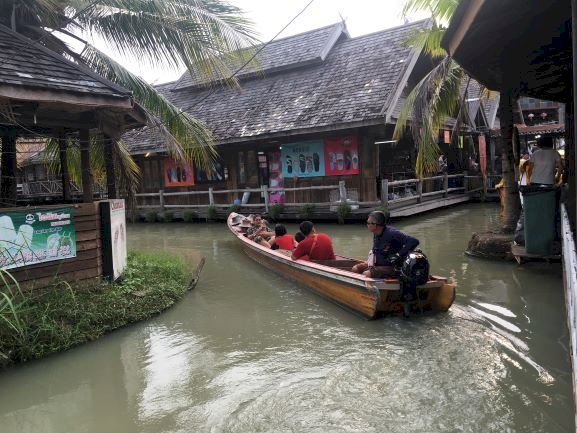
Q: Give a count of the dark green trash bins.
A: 1